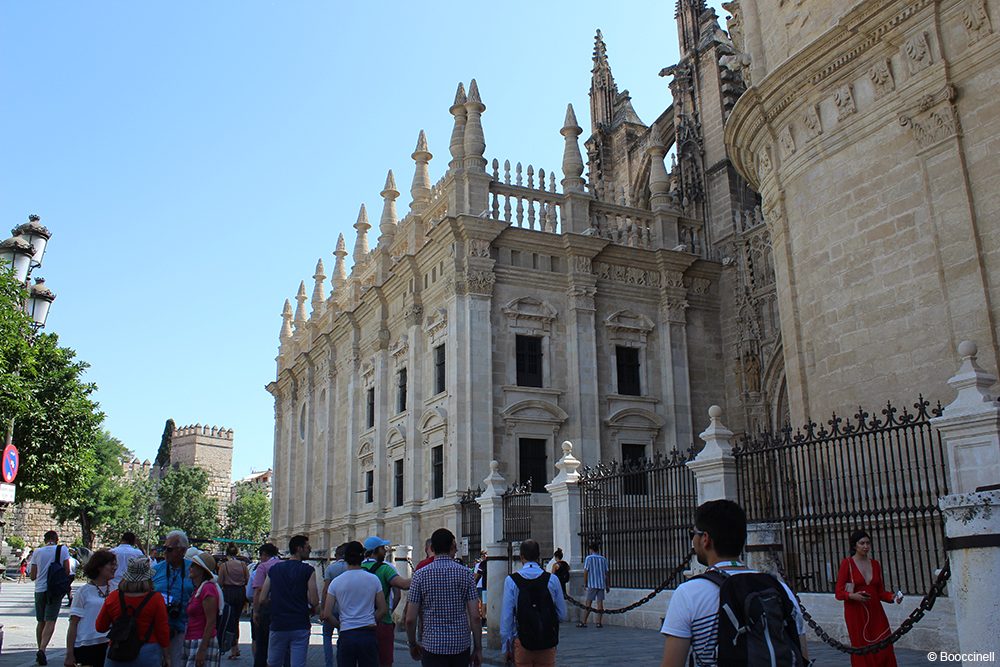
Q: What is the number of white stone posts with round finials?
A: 4